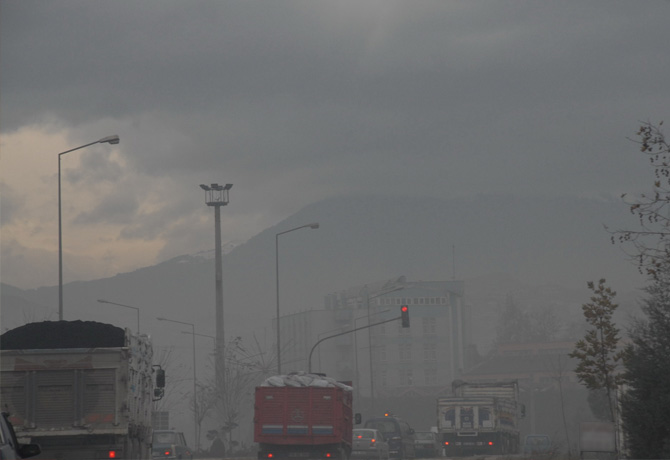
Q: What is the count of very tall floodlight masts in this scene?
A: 1